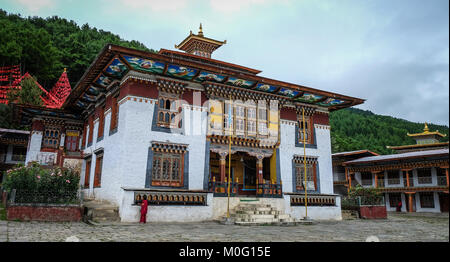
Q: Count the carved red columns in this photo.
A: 2